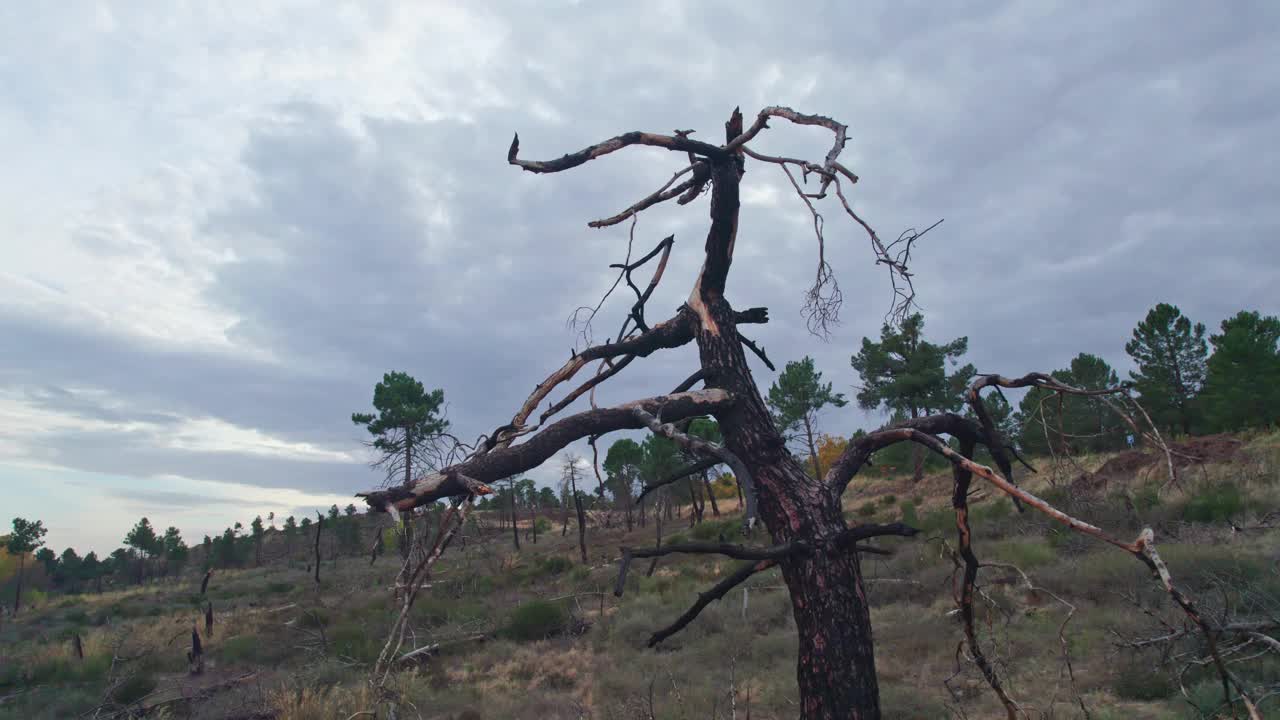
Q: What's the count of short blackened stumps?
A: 4